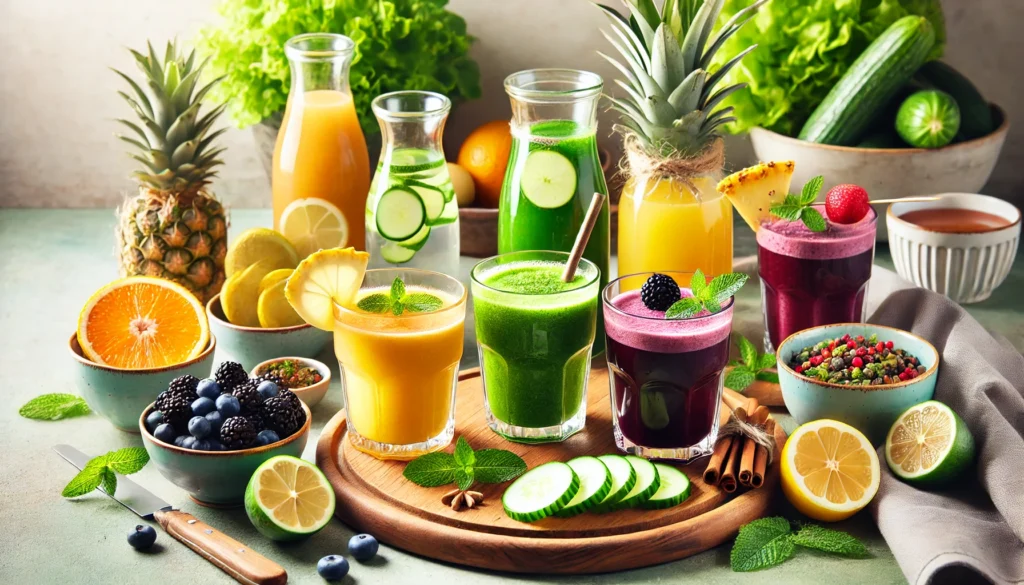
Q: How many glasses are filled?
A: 4